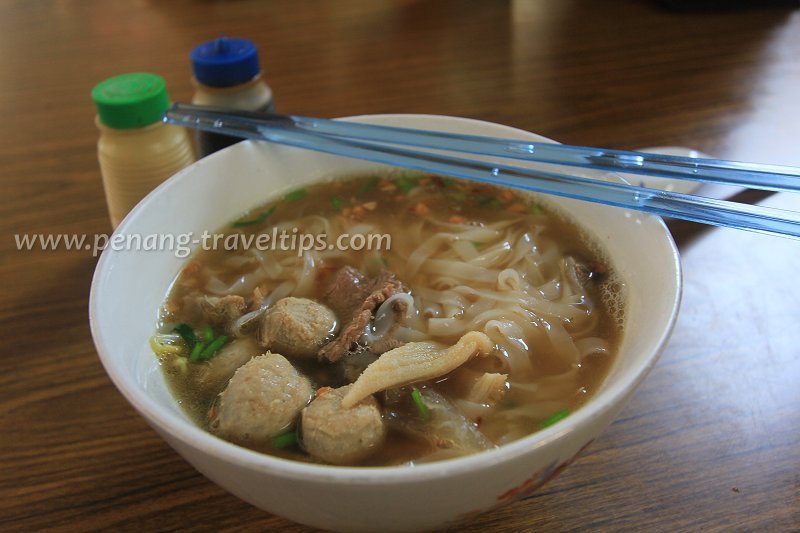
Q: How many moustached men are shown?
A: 0